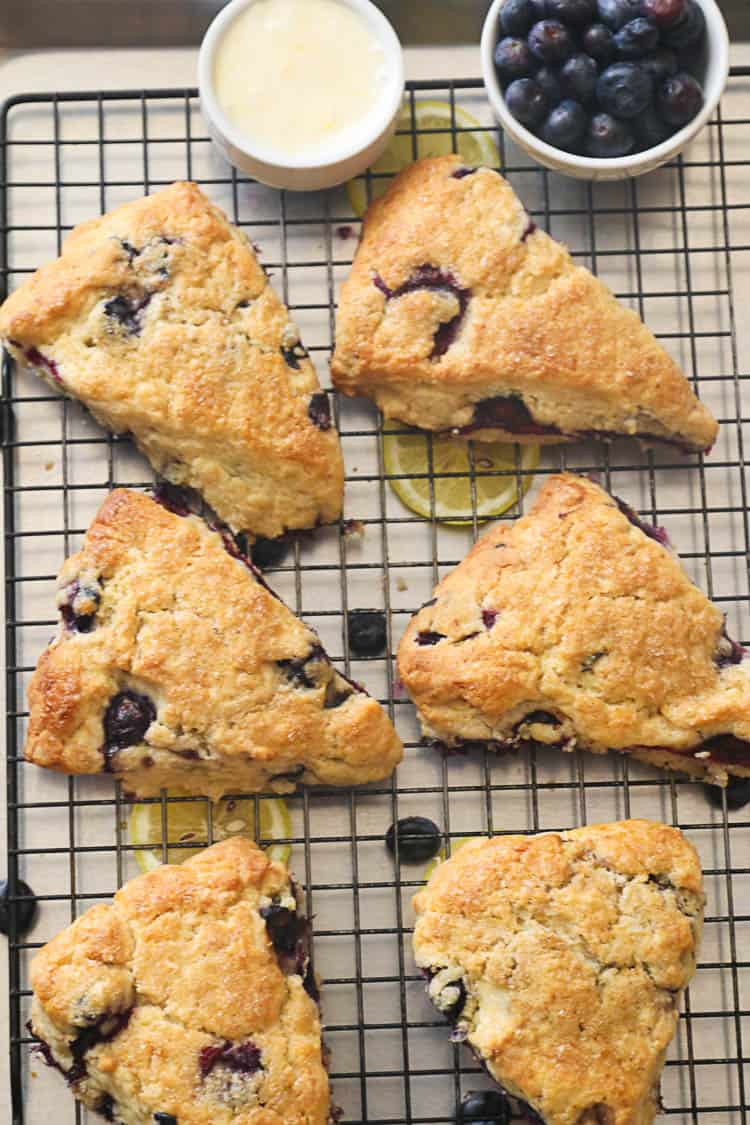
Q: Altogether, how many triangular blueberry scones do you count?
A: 6